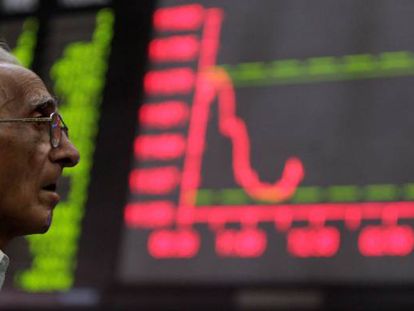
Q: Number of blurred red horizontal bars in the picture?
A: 7